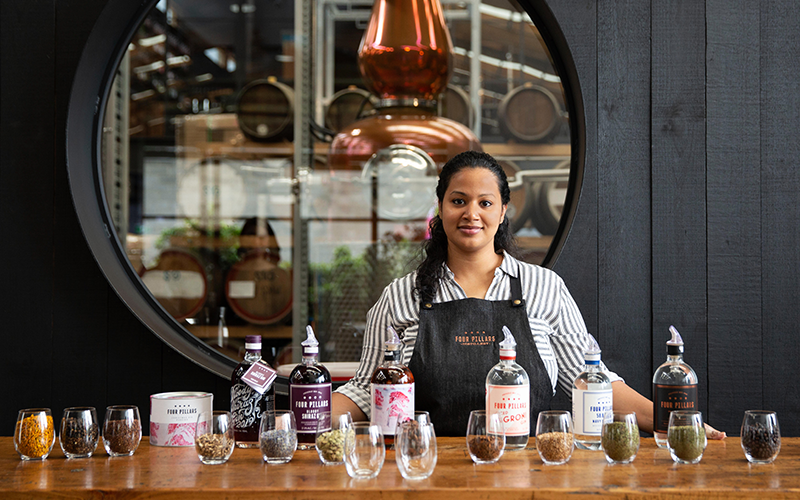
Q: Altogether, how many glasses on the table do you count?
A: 14